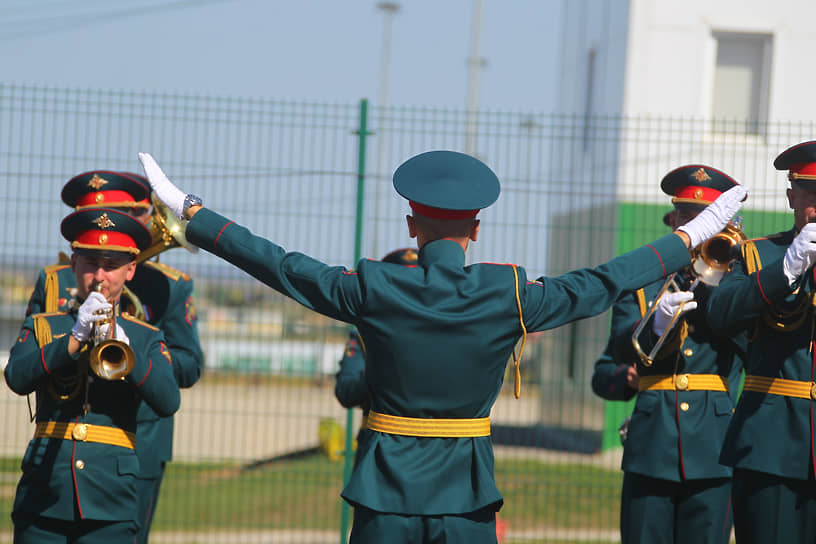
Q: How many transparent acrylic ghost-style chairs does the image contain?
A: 0